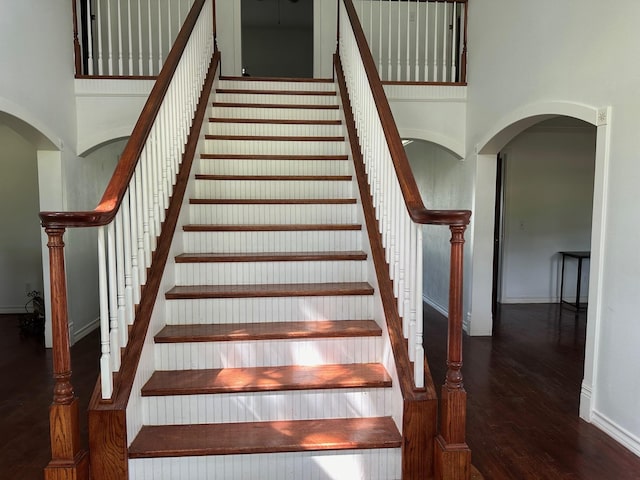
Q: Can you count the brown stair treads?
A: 14